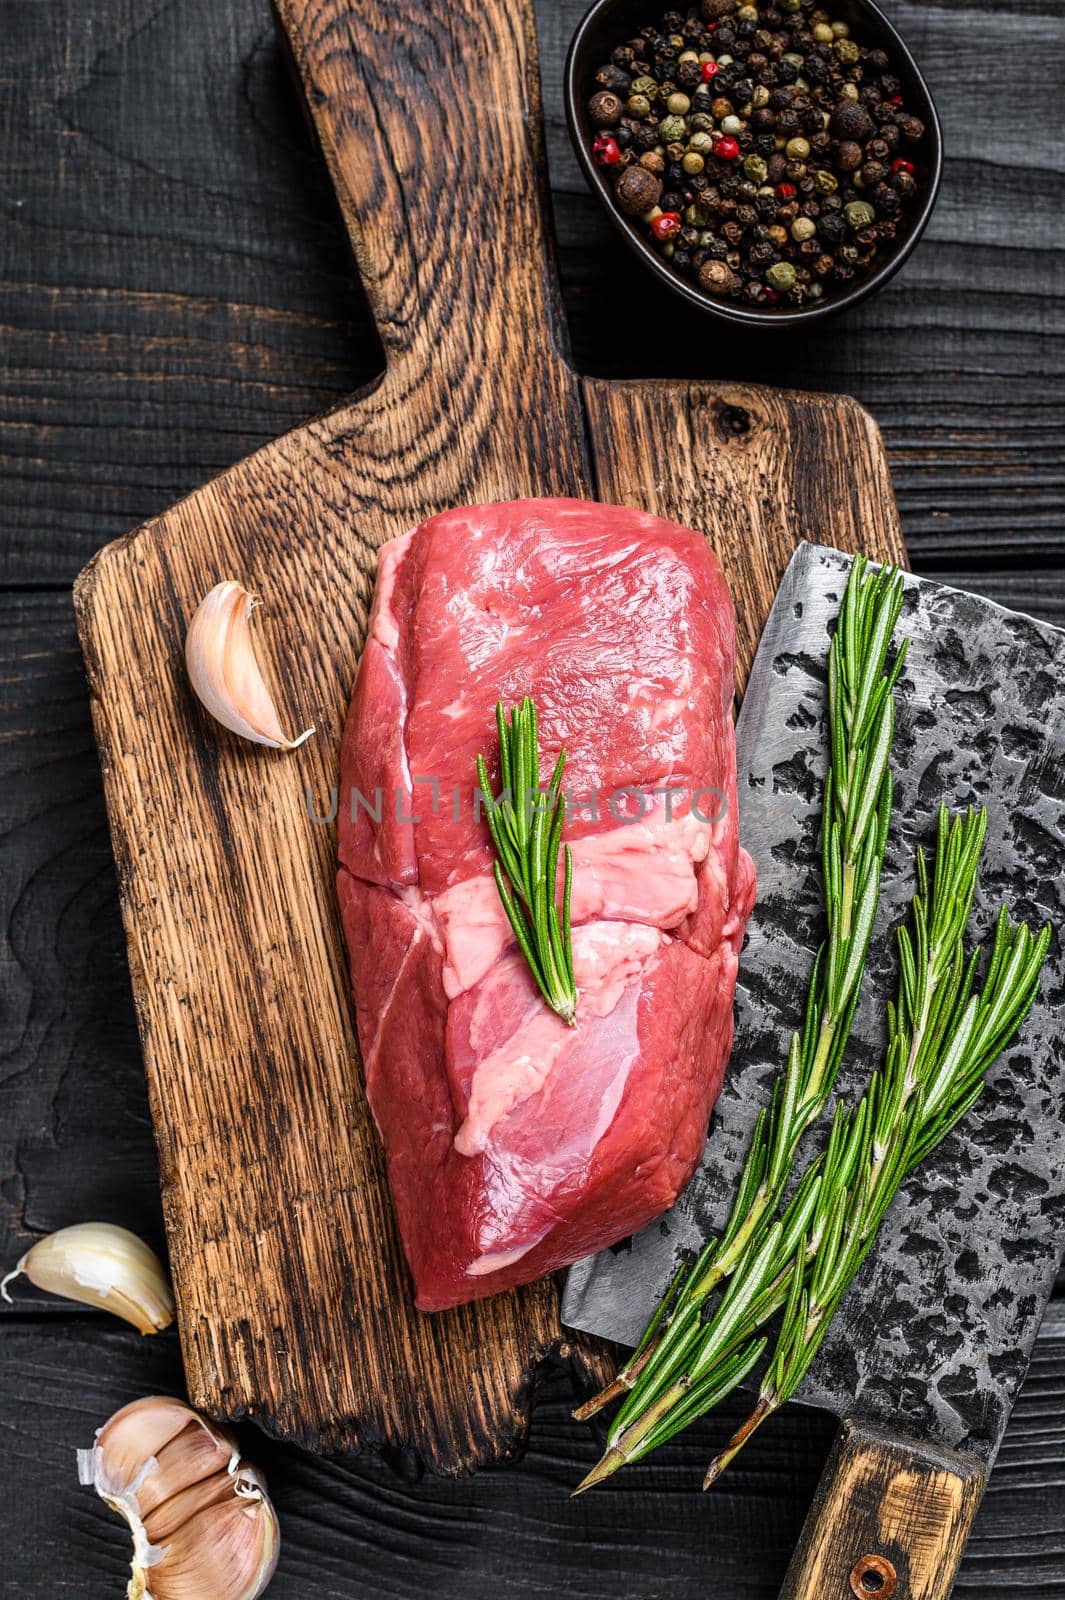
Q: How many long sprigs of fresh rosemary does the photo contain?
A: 3